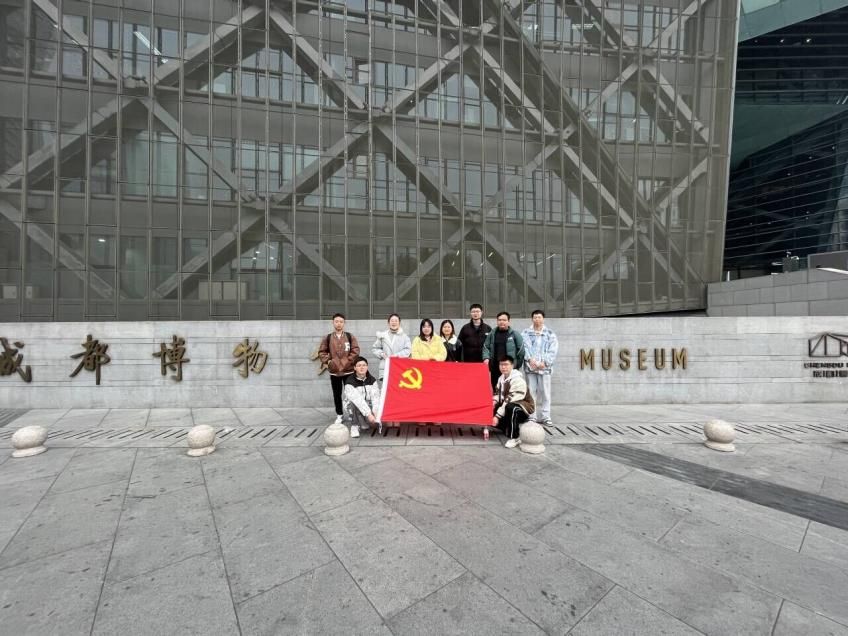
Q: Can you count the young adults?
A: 9